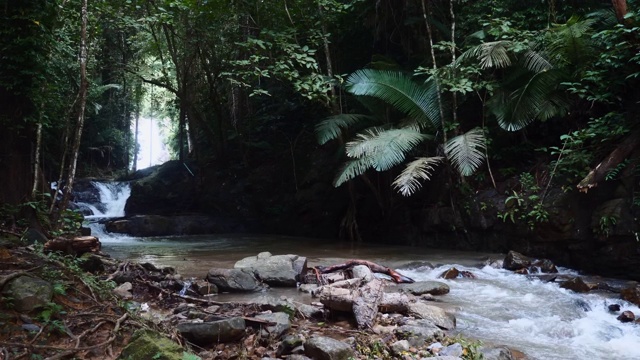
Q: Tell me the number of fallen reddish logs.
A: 1